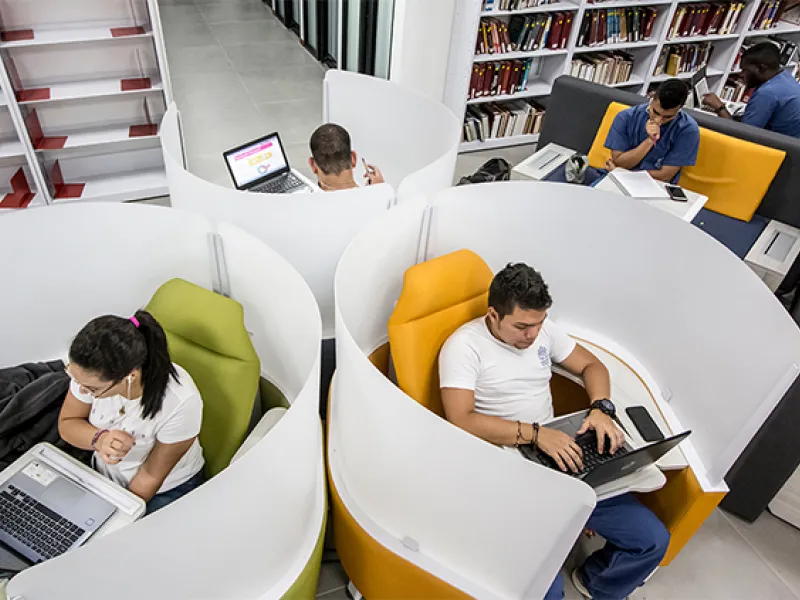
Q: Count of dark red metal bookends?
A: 8